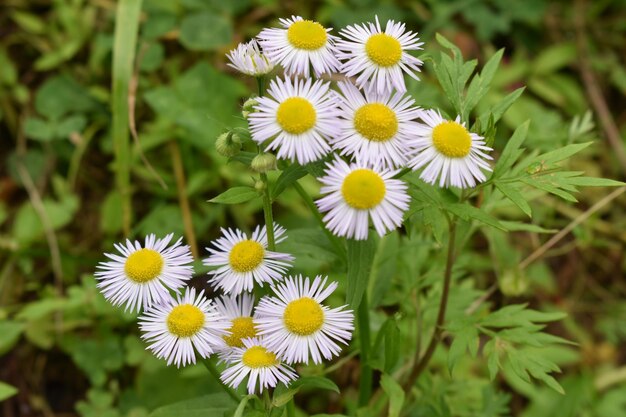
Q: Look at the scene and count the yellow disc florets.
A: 12